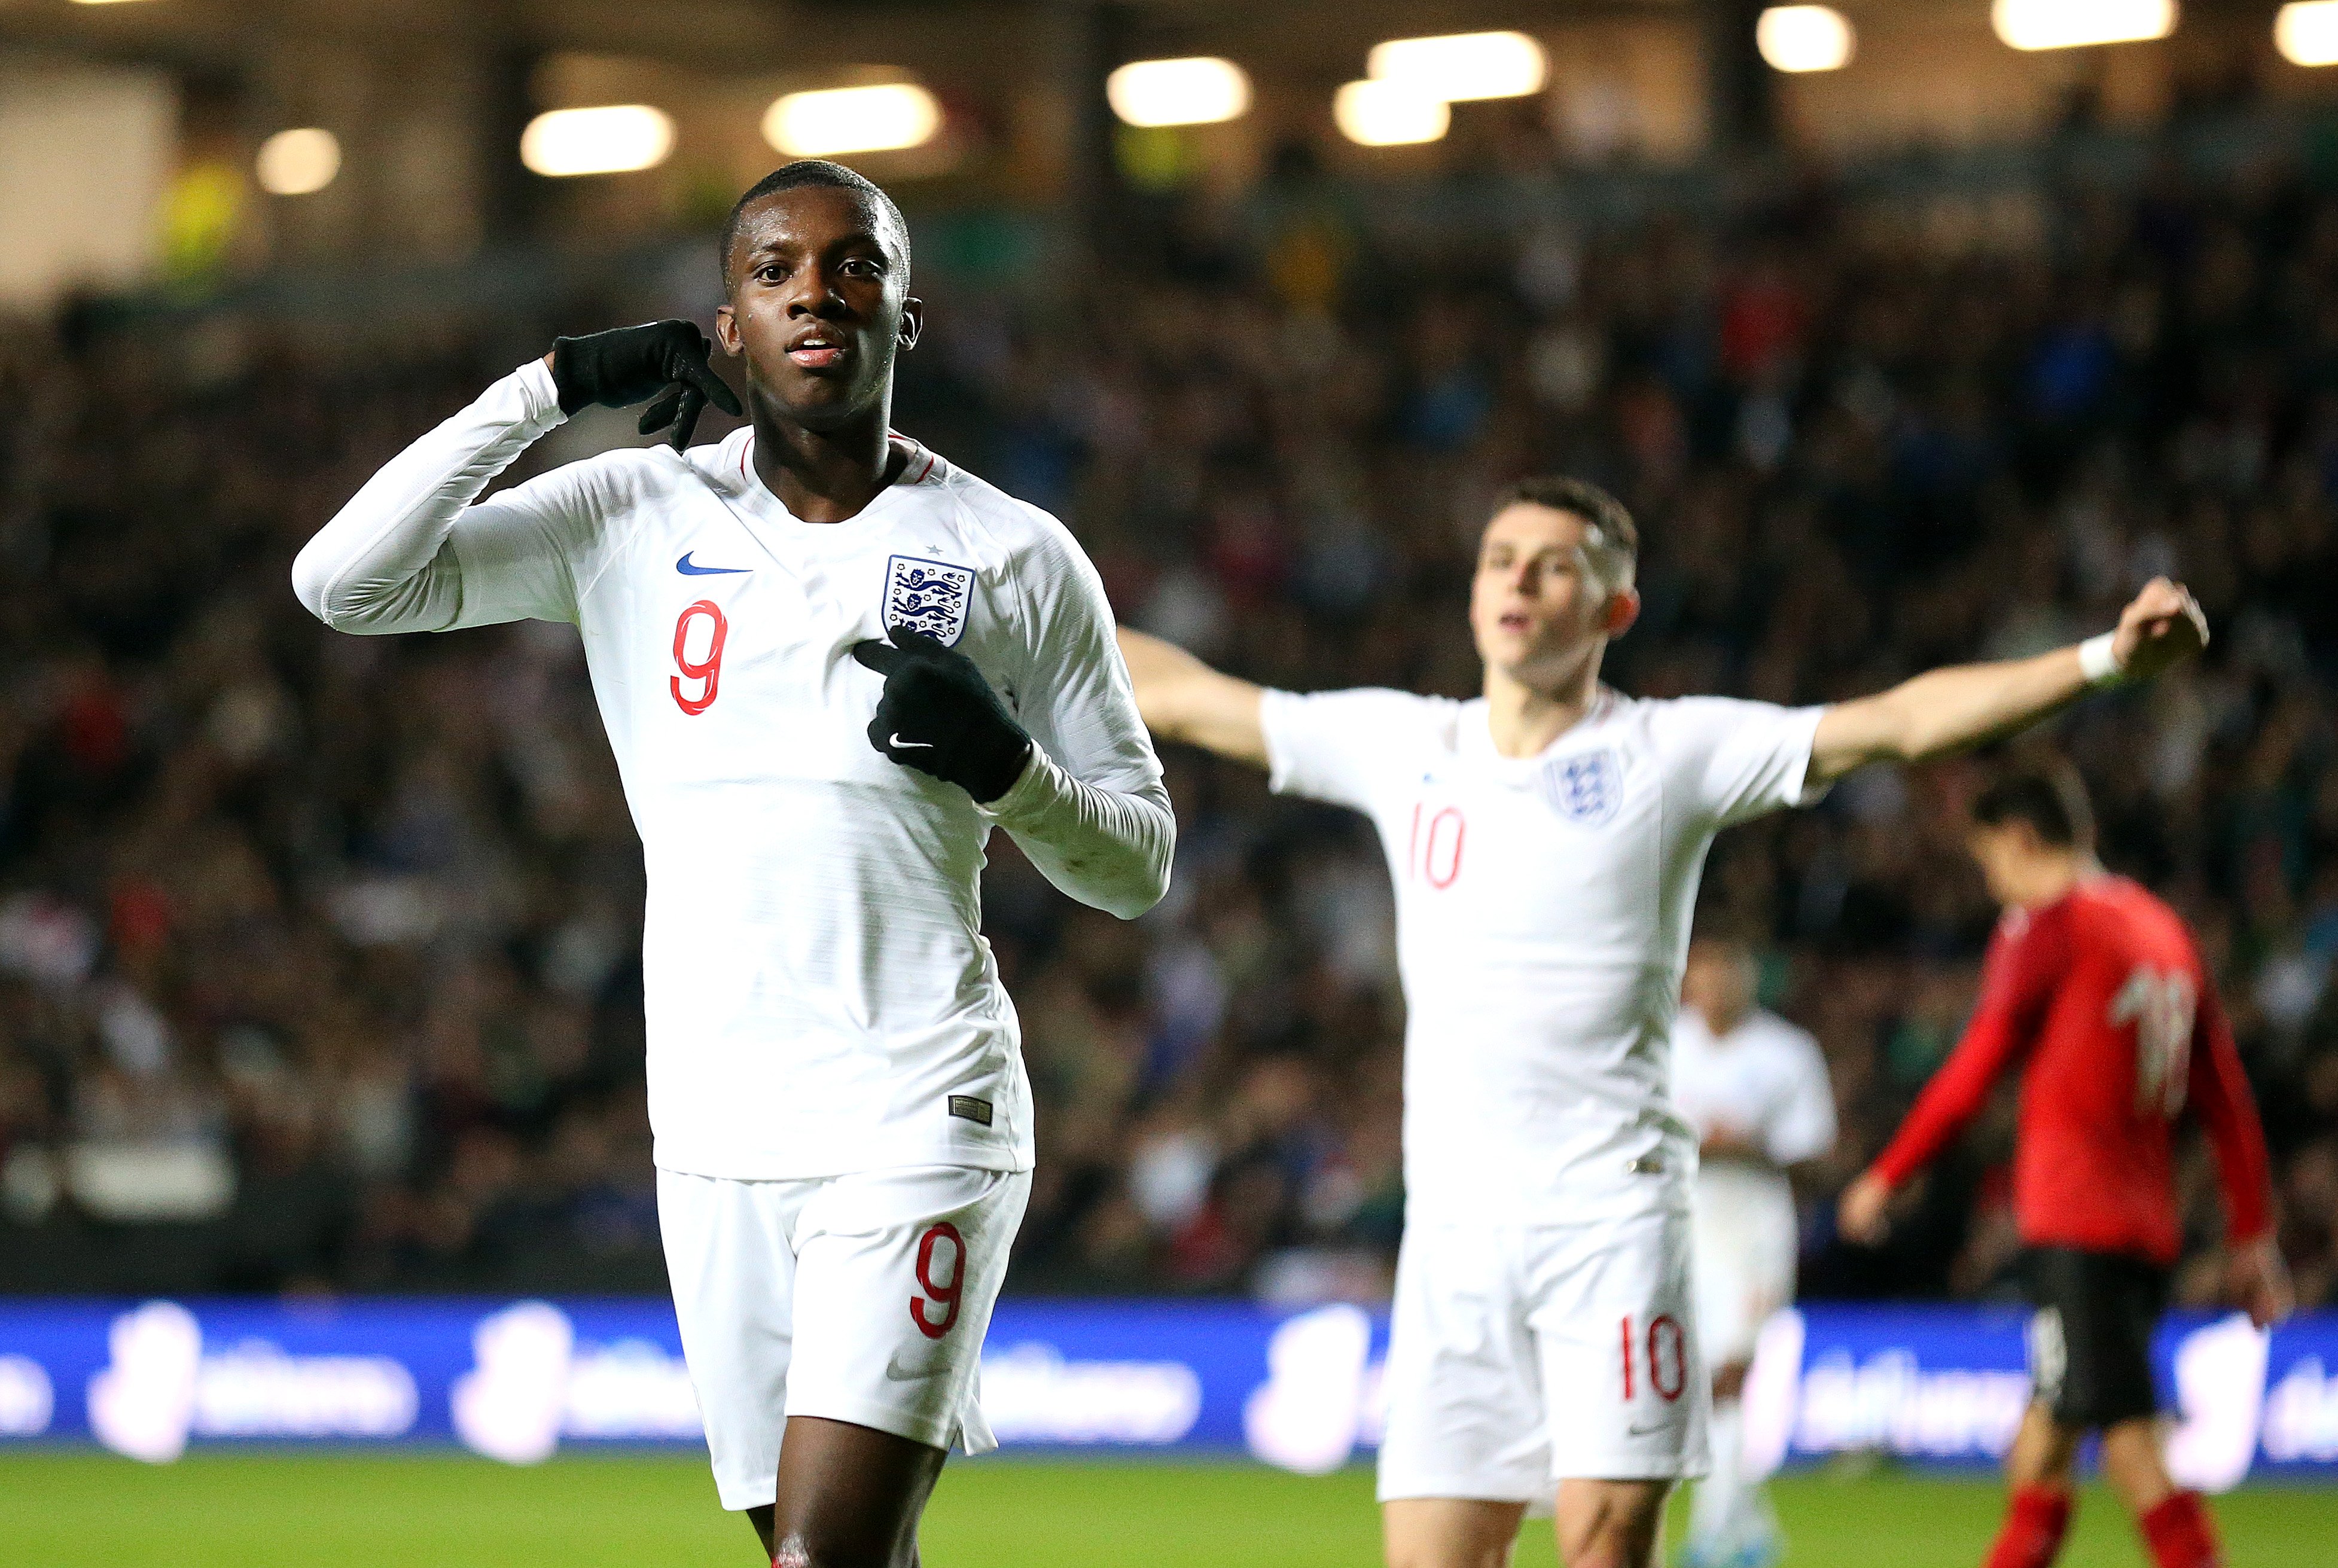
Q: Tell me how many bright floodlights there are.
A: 9